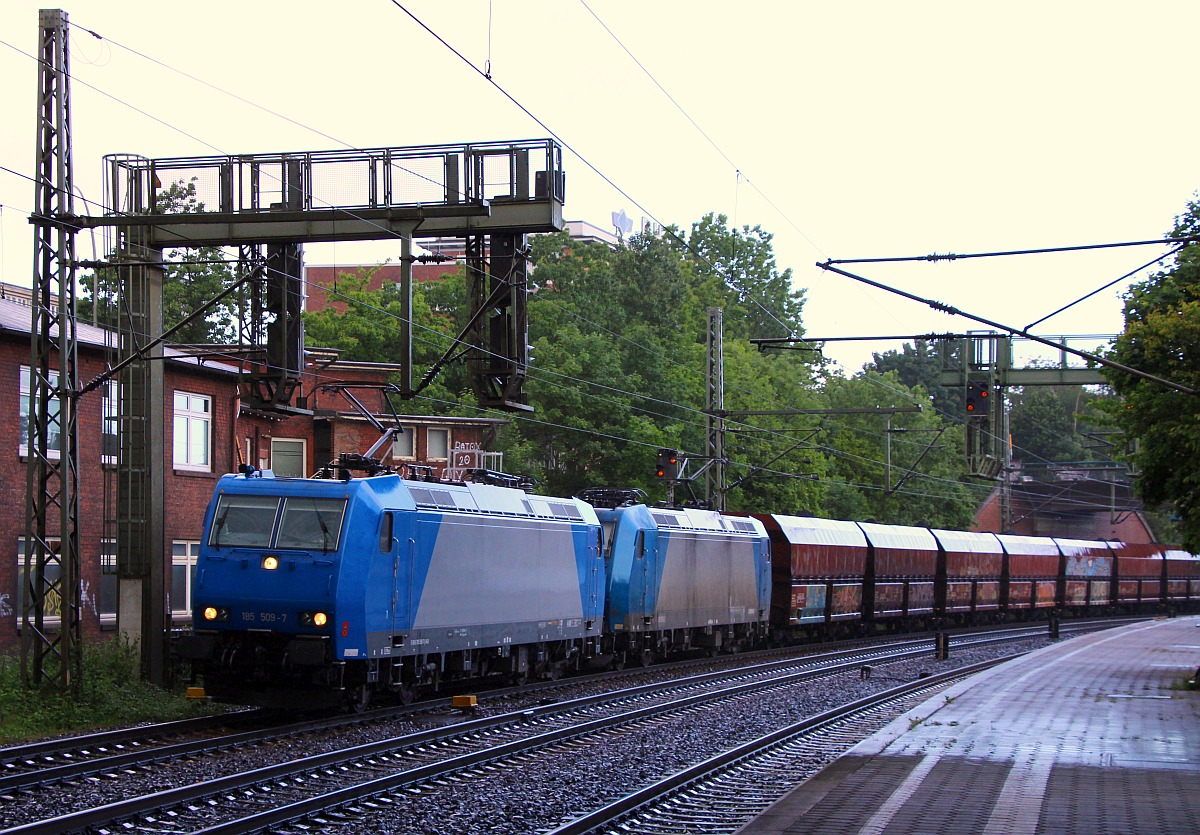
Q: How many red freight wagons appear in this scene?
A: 7